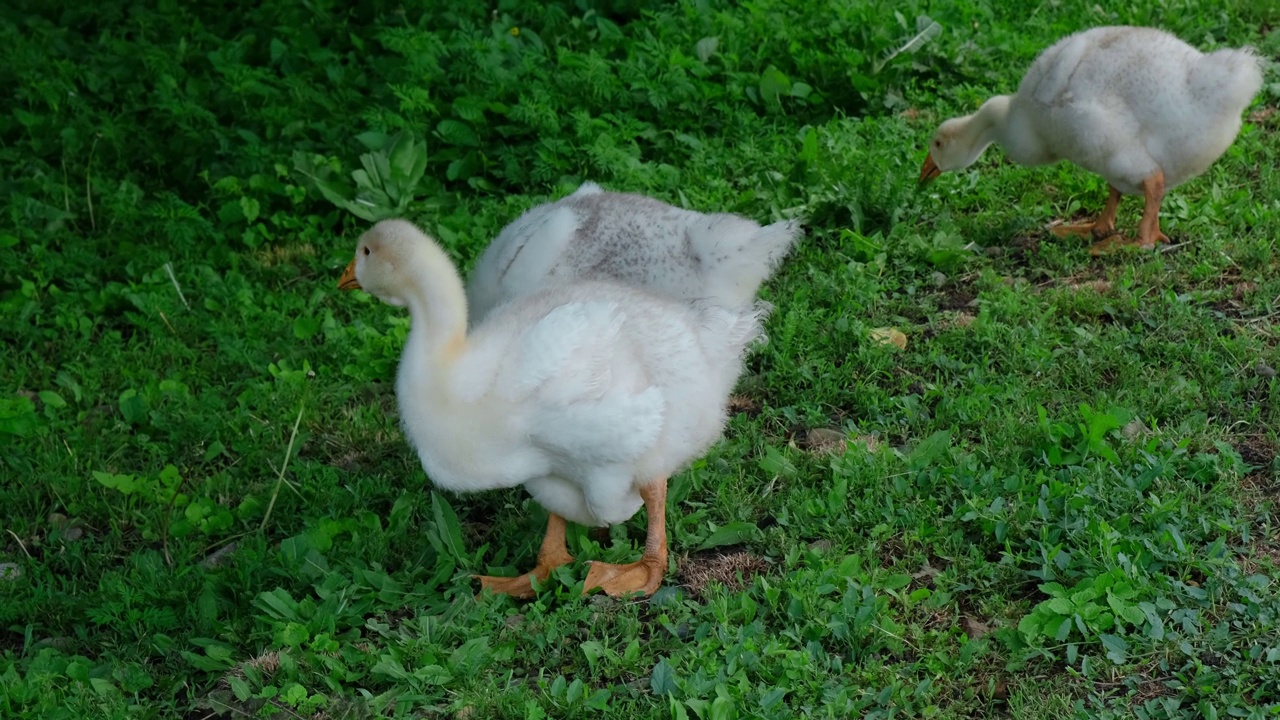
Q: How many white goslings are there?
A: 3